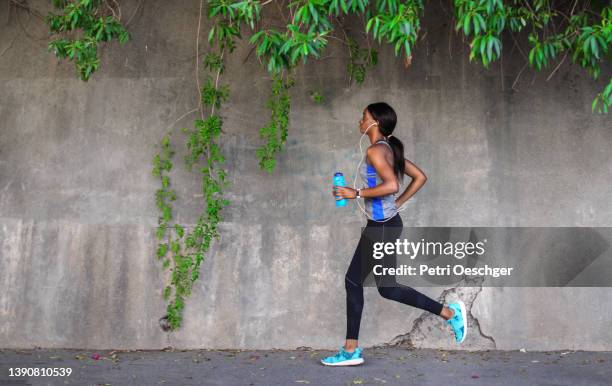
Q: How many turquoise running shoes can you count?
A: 2